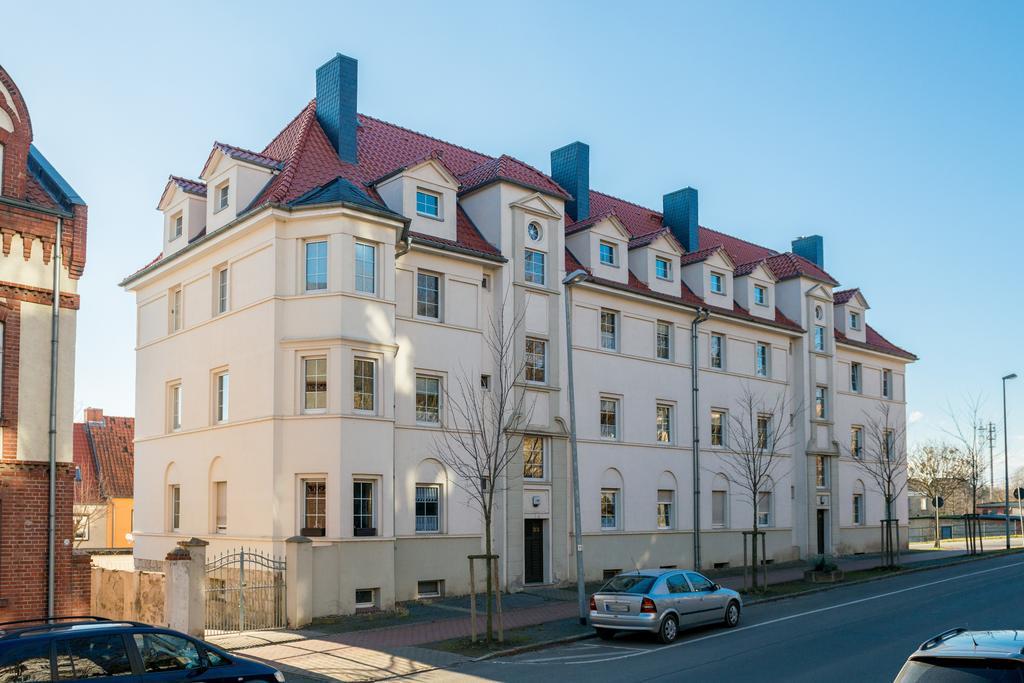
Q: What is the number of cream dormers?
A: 8